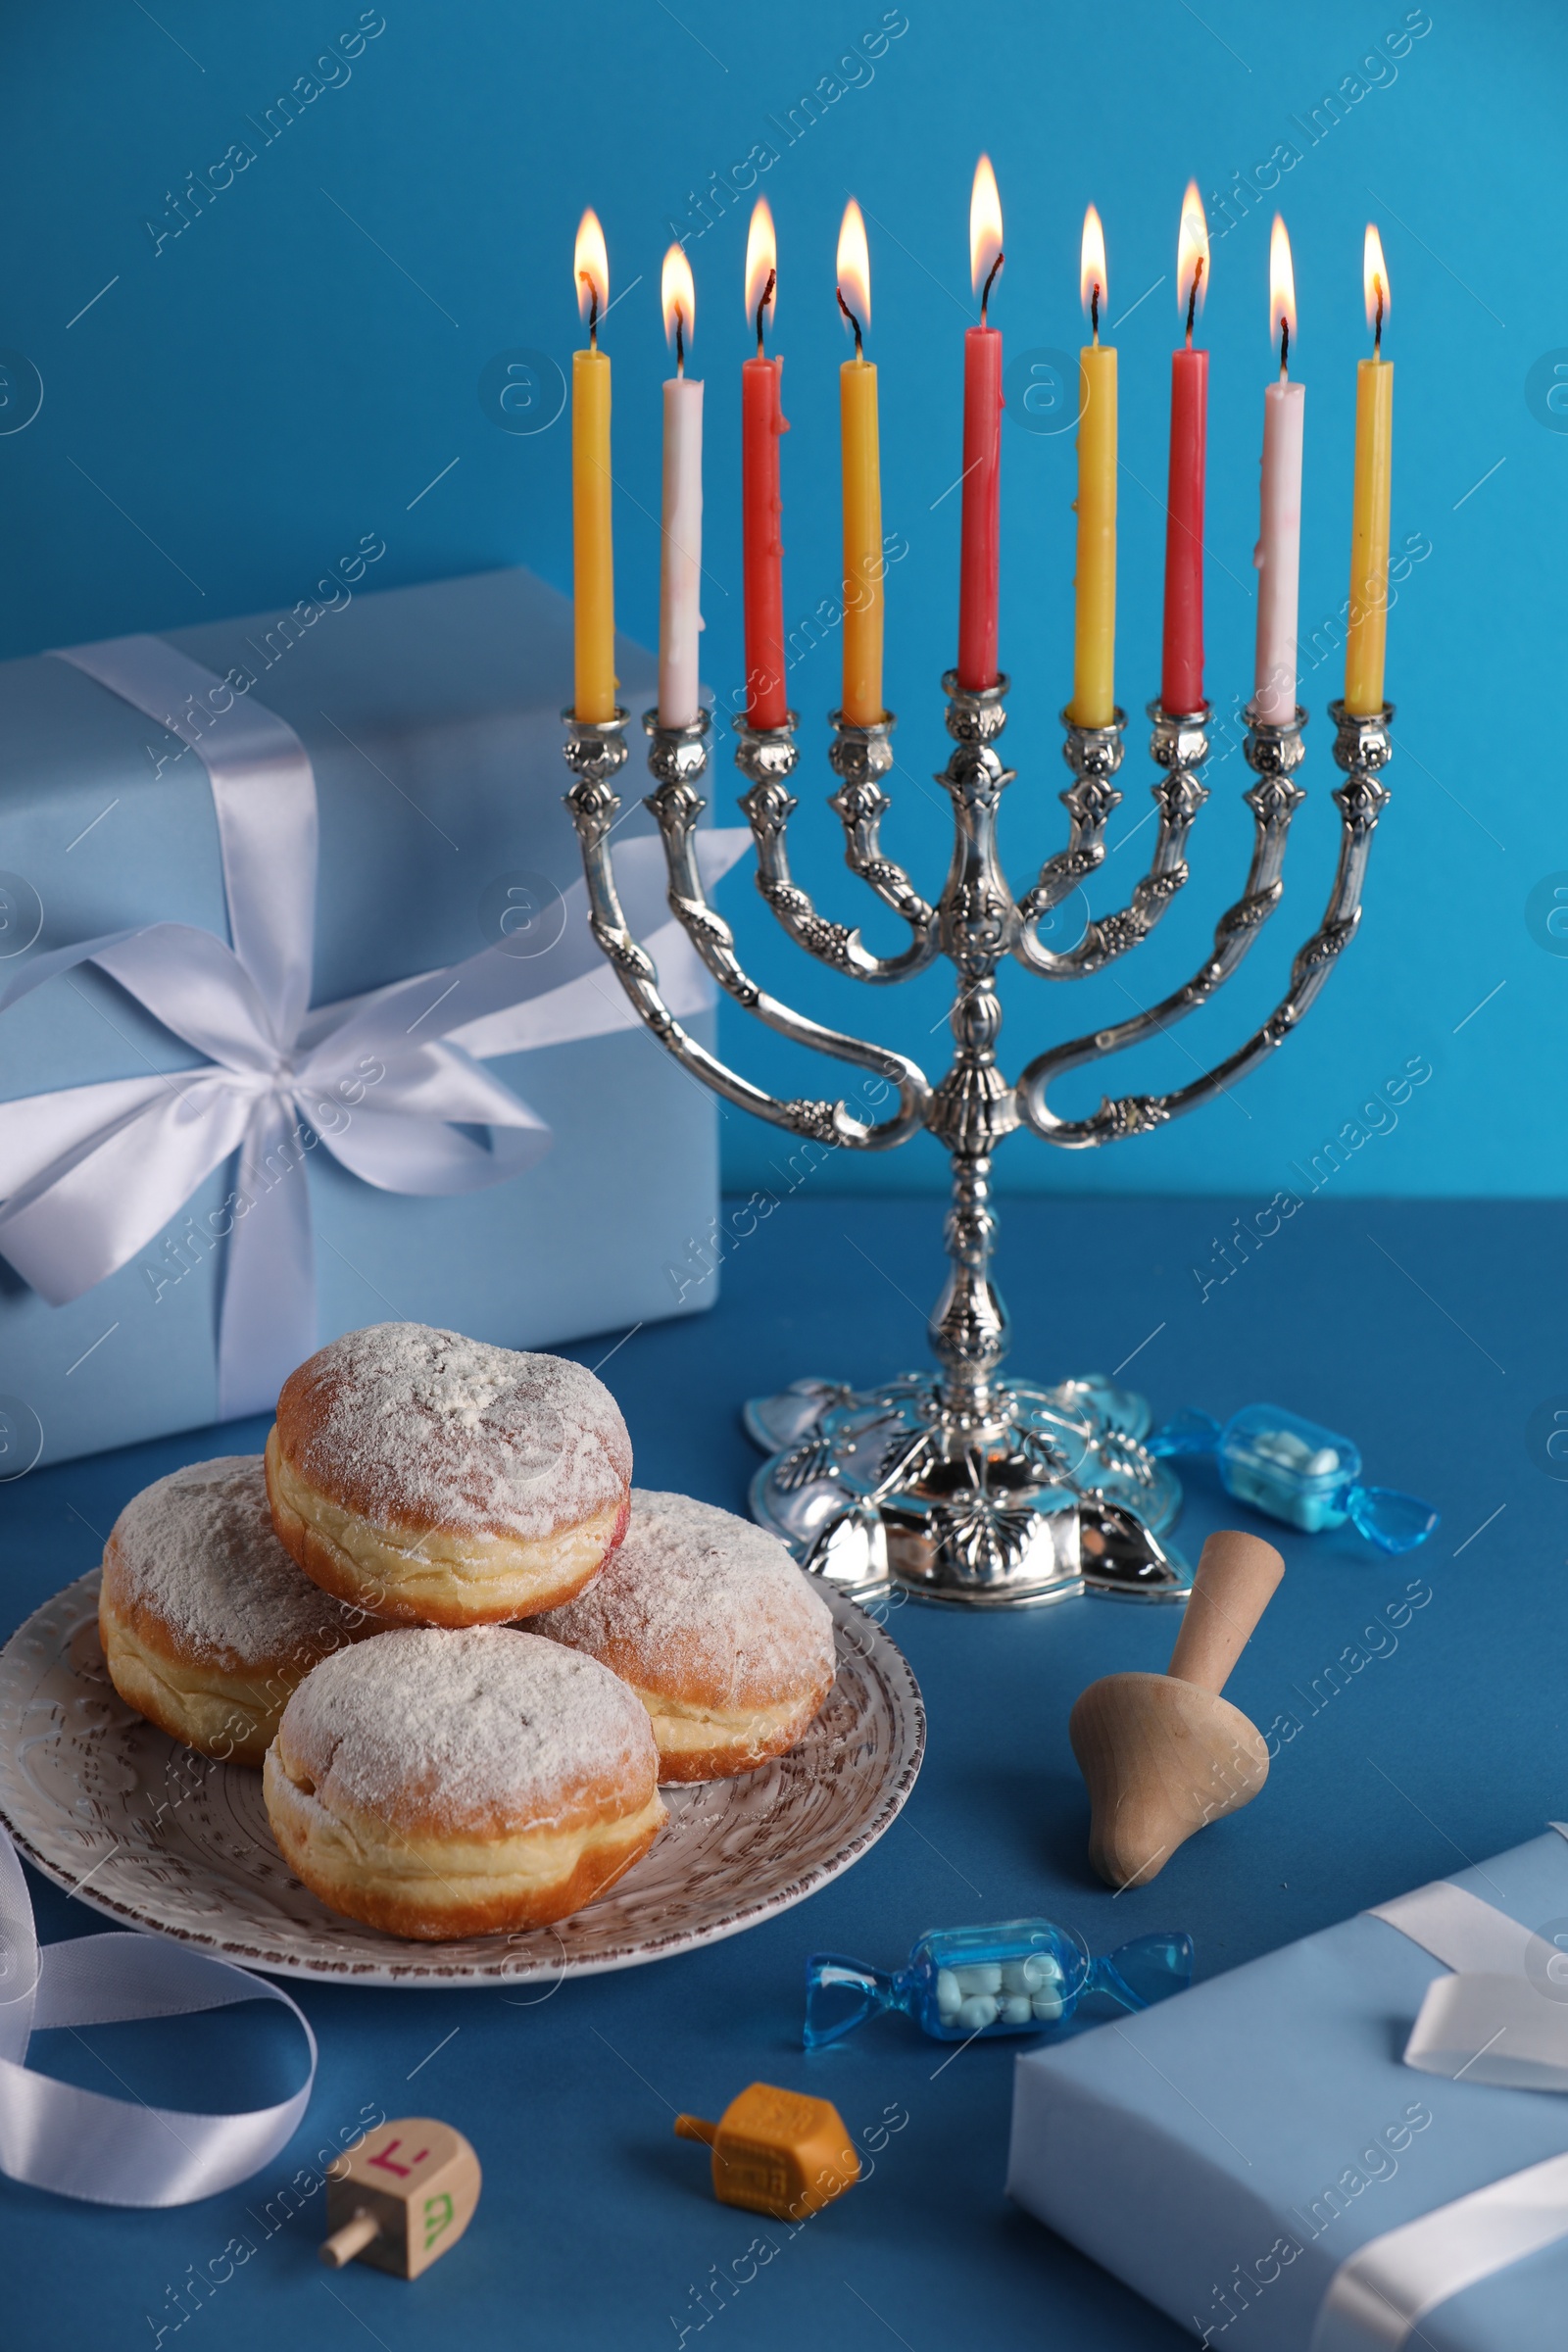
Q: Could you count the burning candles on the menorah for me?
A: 9